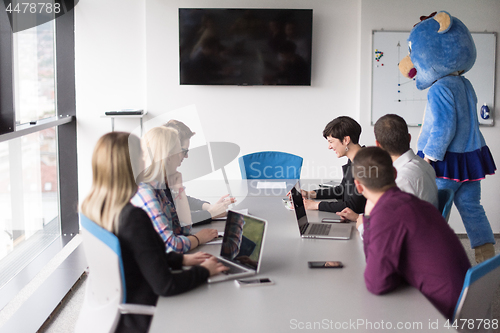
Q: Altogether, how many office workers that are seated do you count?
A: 6